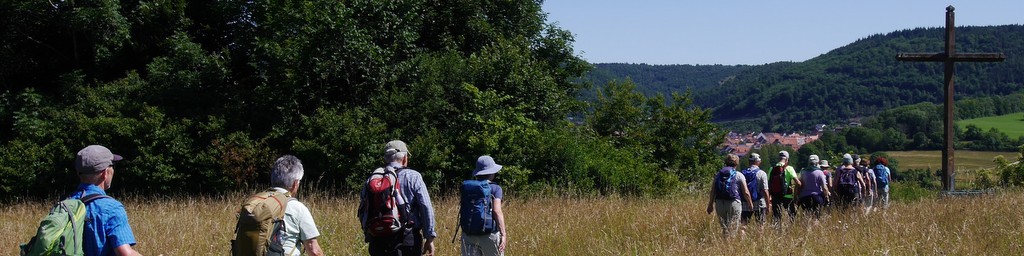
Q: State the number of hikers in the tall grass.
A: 13